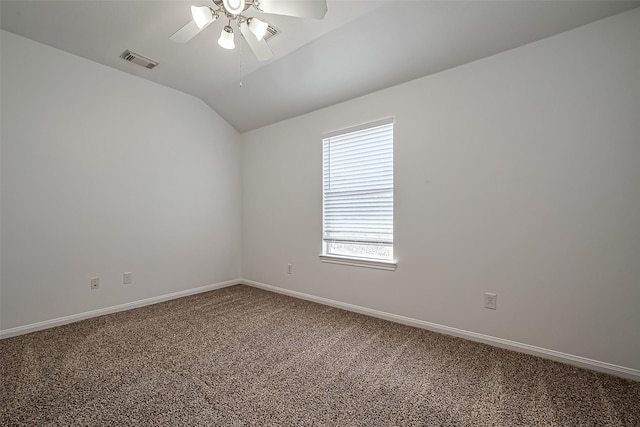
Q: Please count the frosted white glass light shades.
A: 4